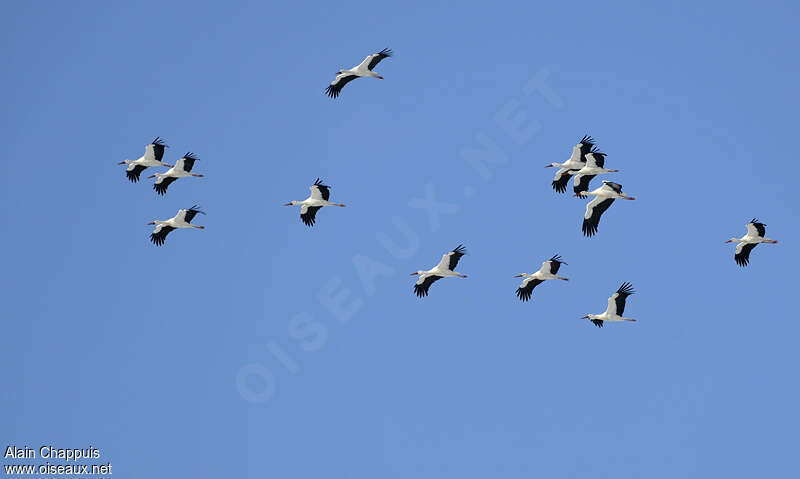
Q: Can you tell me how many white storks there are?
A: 12